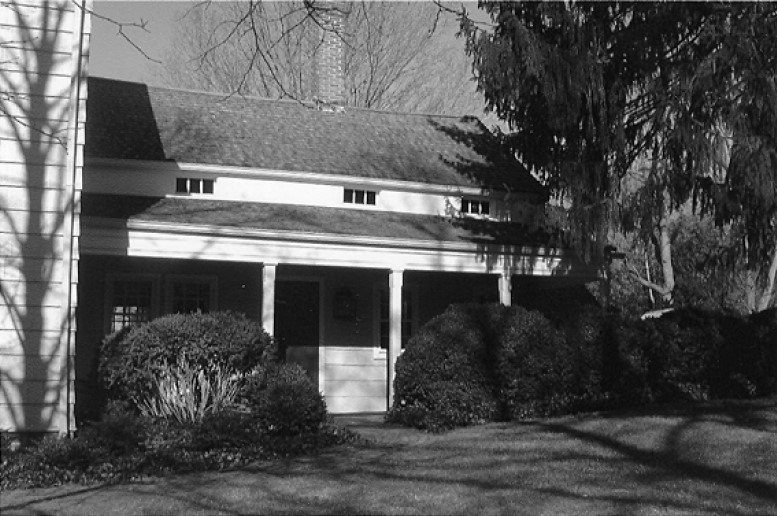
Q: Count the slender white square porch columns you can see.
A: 3